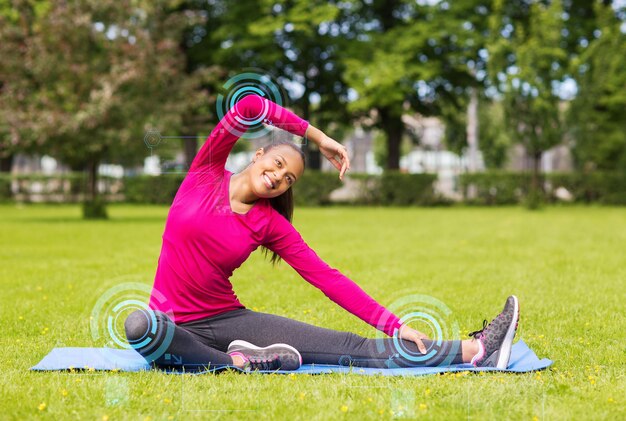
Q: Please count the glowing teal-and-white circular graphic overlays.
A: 3